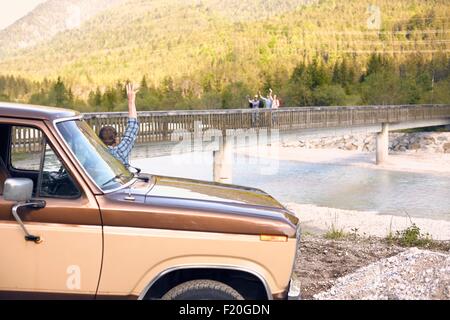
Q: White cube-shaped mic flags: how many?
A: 0